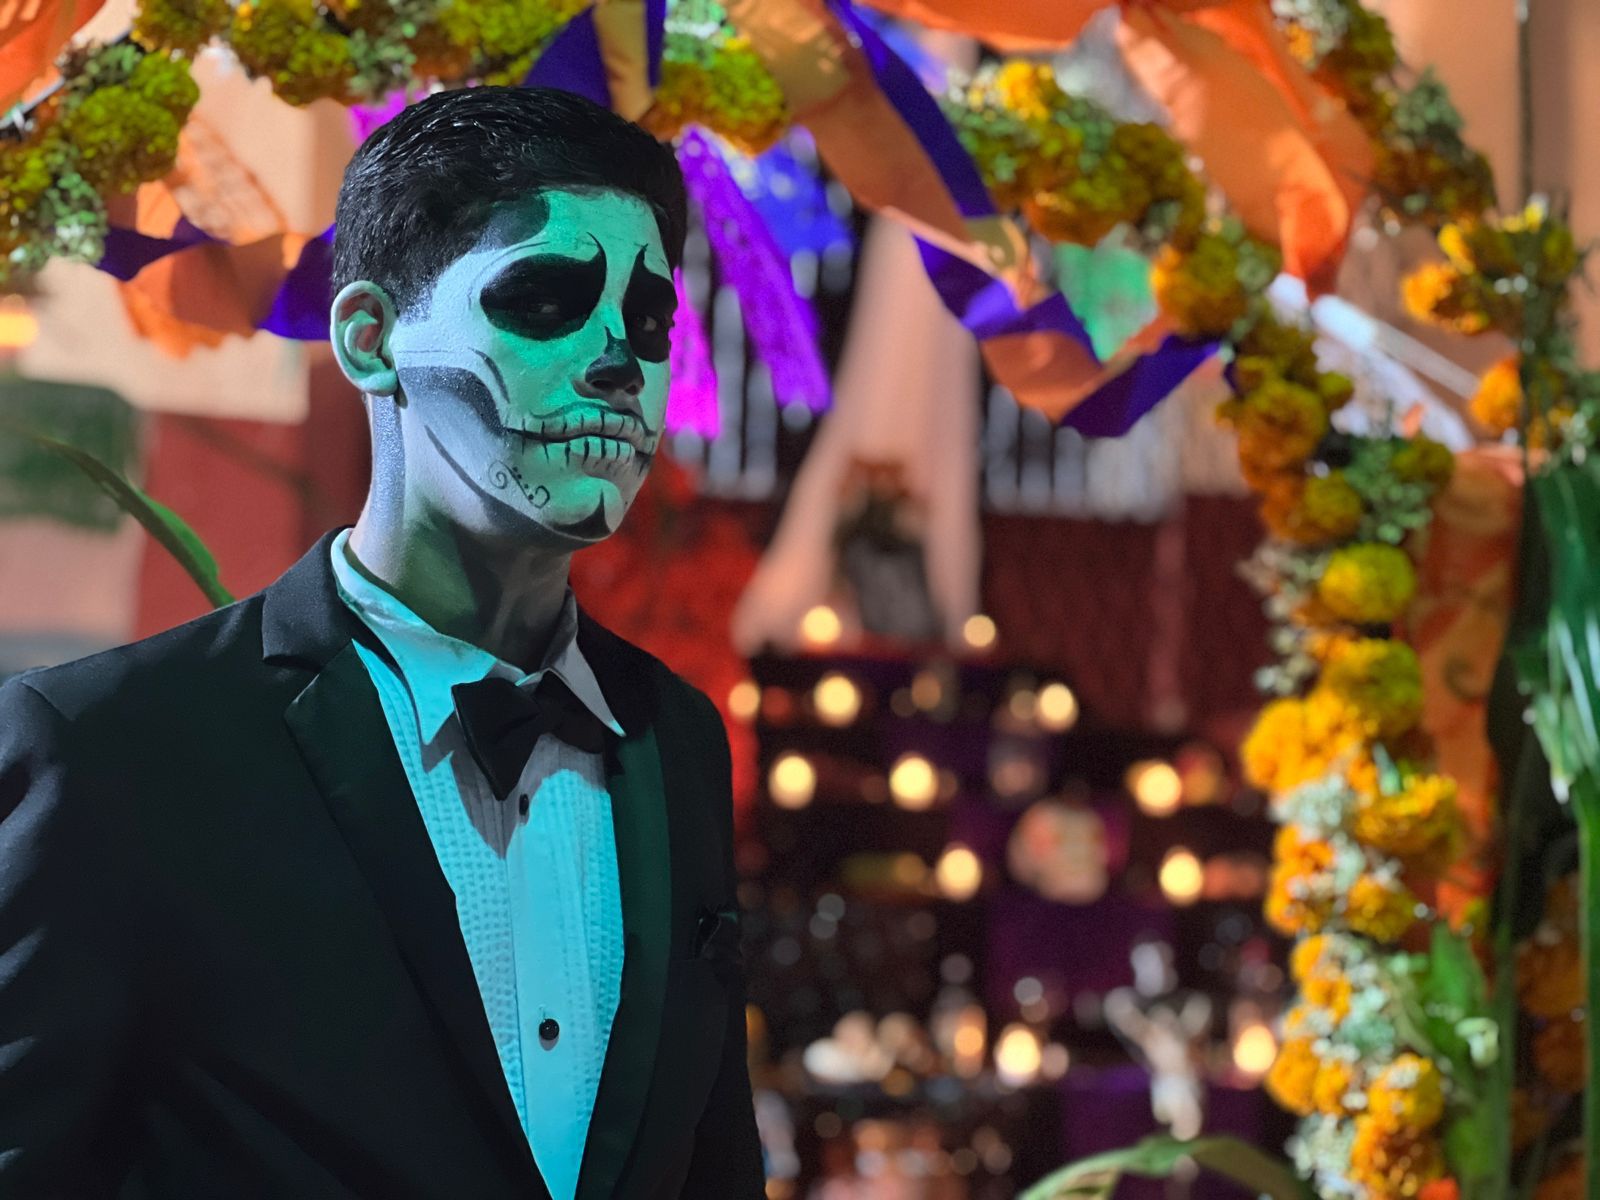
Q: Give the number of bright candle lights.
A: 12